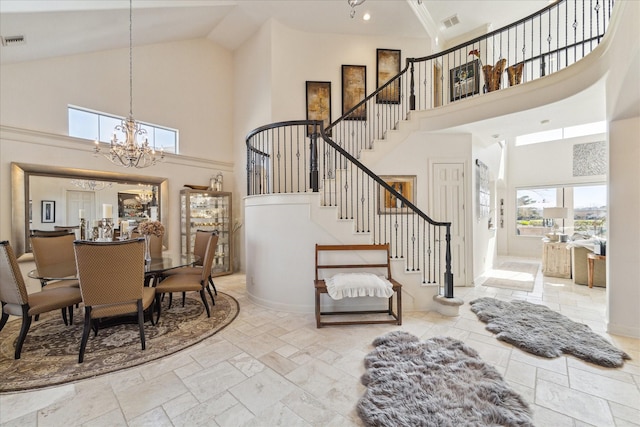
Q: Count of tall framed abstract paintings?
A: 3